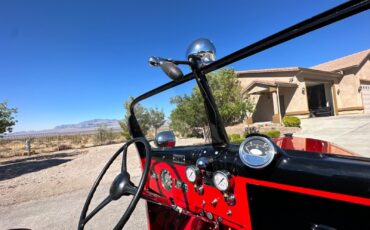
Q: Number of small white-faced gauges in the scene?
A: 2